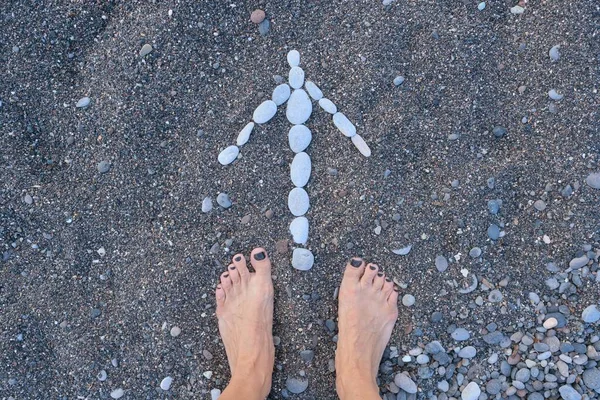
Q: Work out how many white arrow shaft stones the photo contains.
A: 8